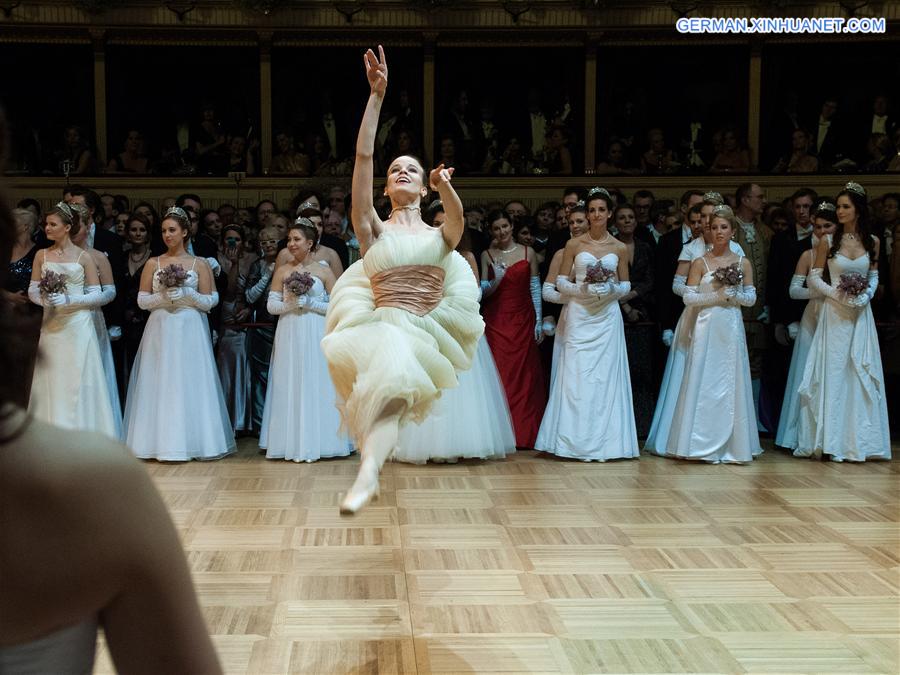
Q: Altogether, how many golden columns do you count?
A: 5